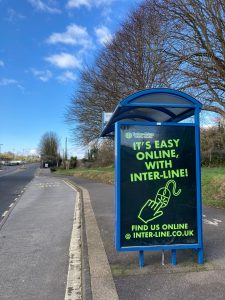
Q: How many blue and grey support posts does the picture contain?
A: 4